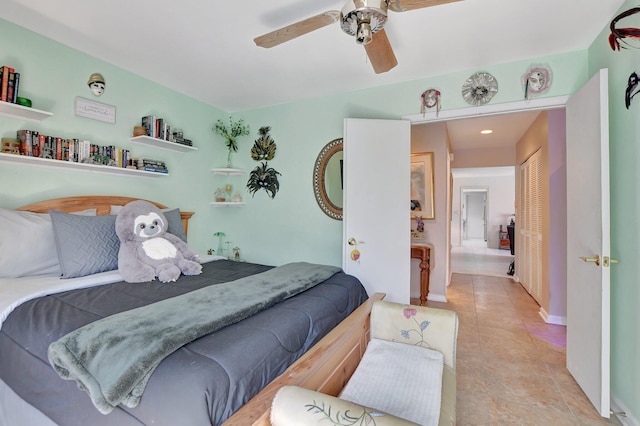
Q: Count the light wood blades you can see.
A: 3